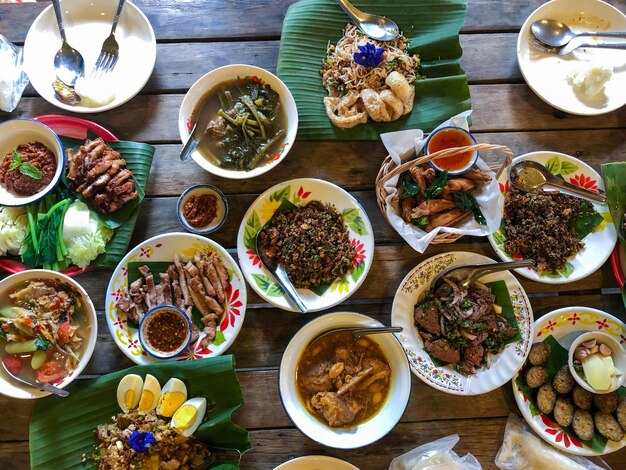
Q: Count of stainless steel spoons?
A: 9